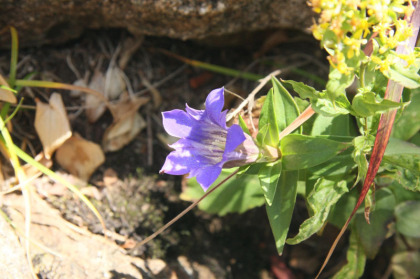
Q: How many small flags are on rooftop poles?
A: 0